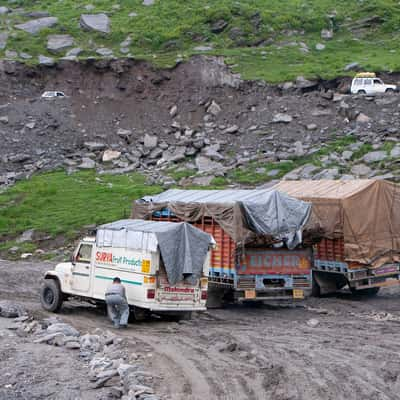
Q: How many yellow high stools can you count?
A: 0